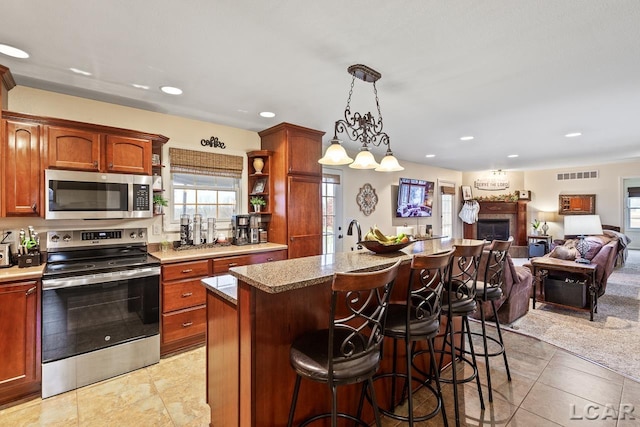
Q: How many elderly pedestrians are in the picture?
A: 0